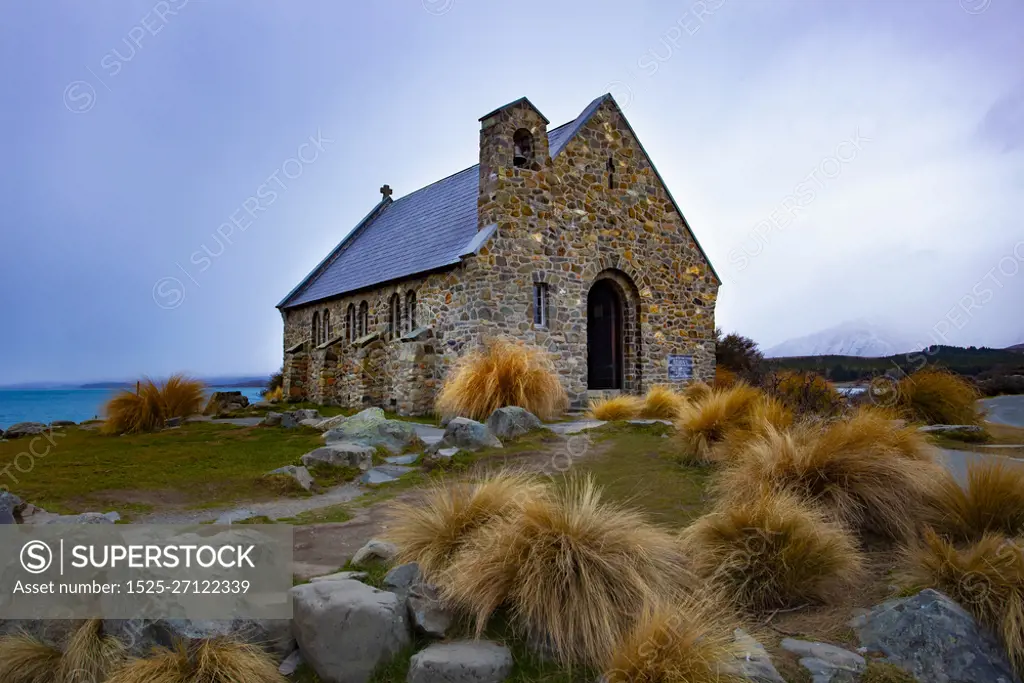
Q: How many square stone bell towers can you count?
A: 1